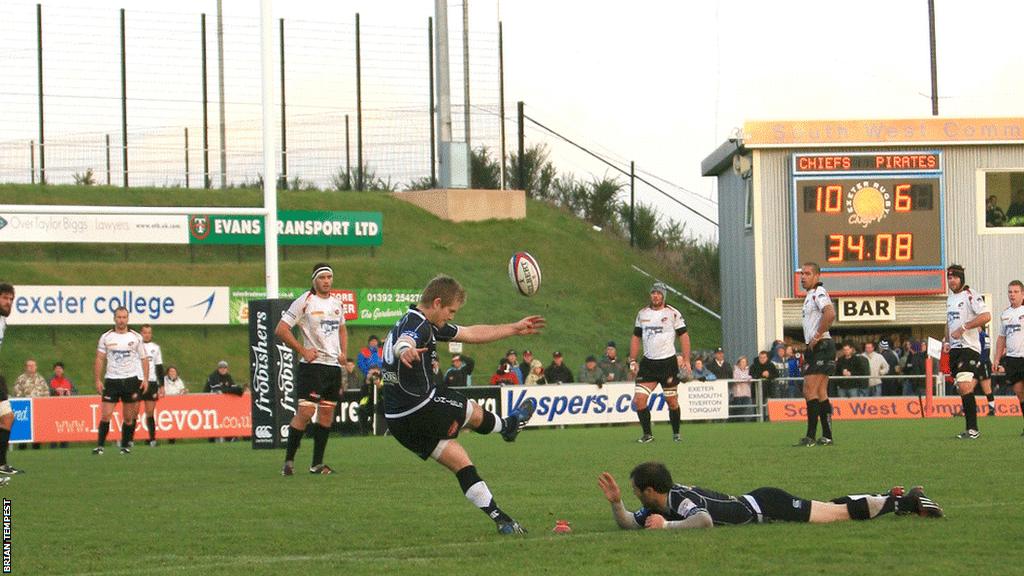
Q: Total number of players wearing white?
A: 8